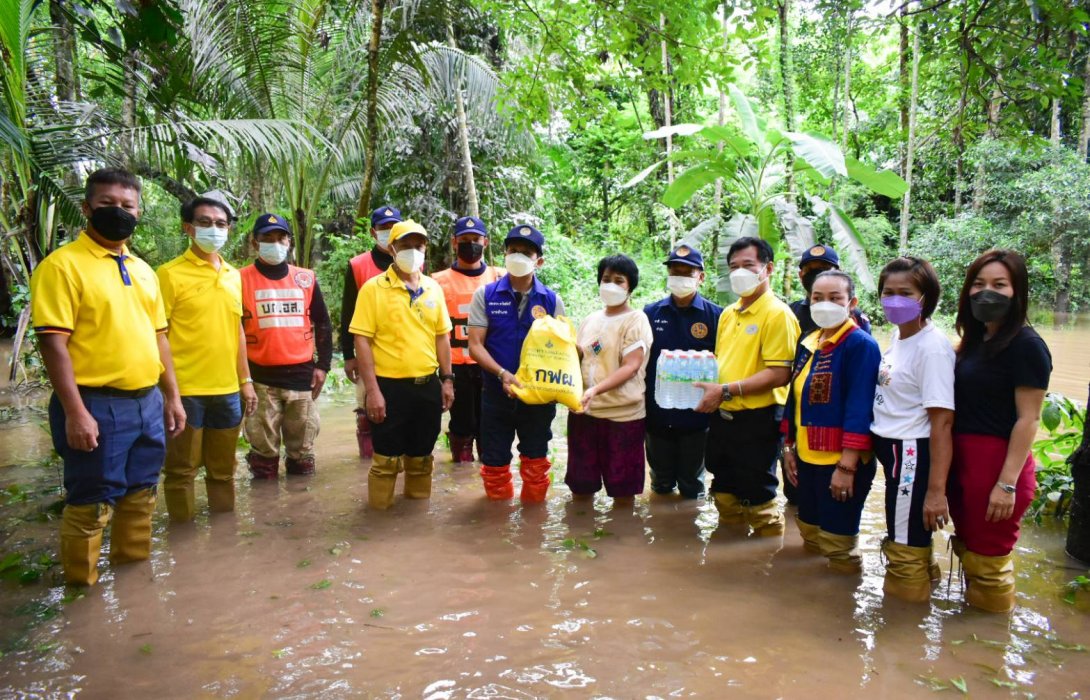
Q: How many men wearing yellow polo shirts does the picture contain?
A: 4